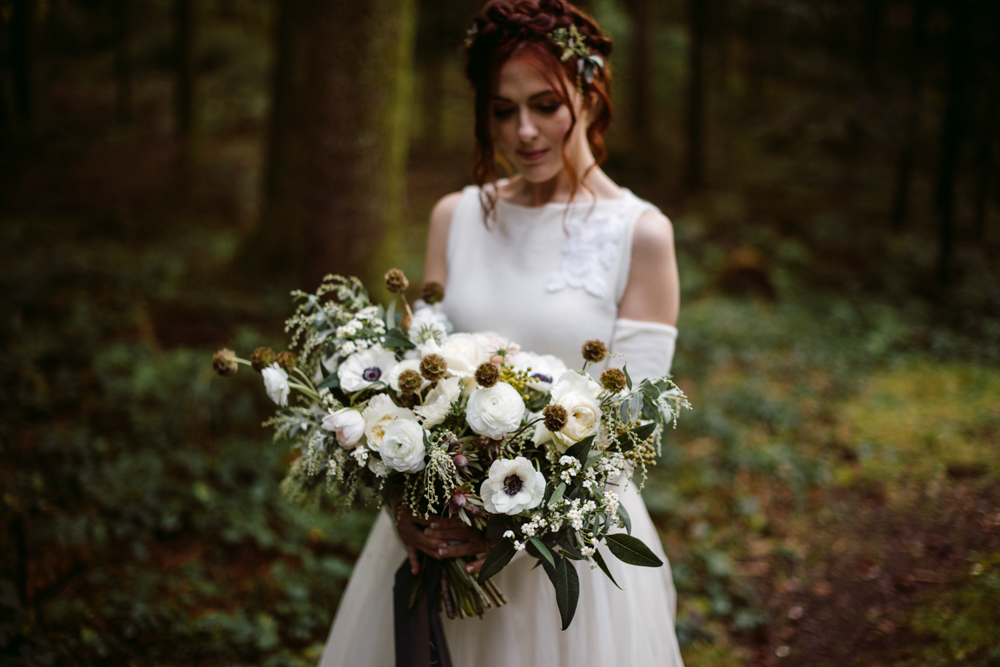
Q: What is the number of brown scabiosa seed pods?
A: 11